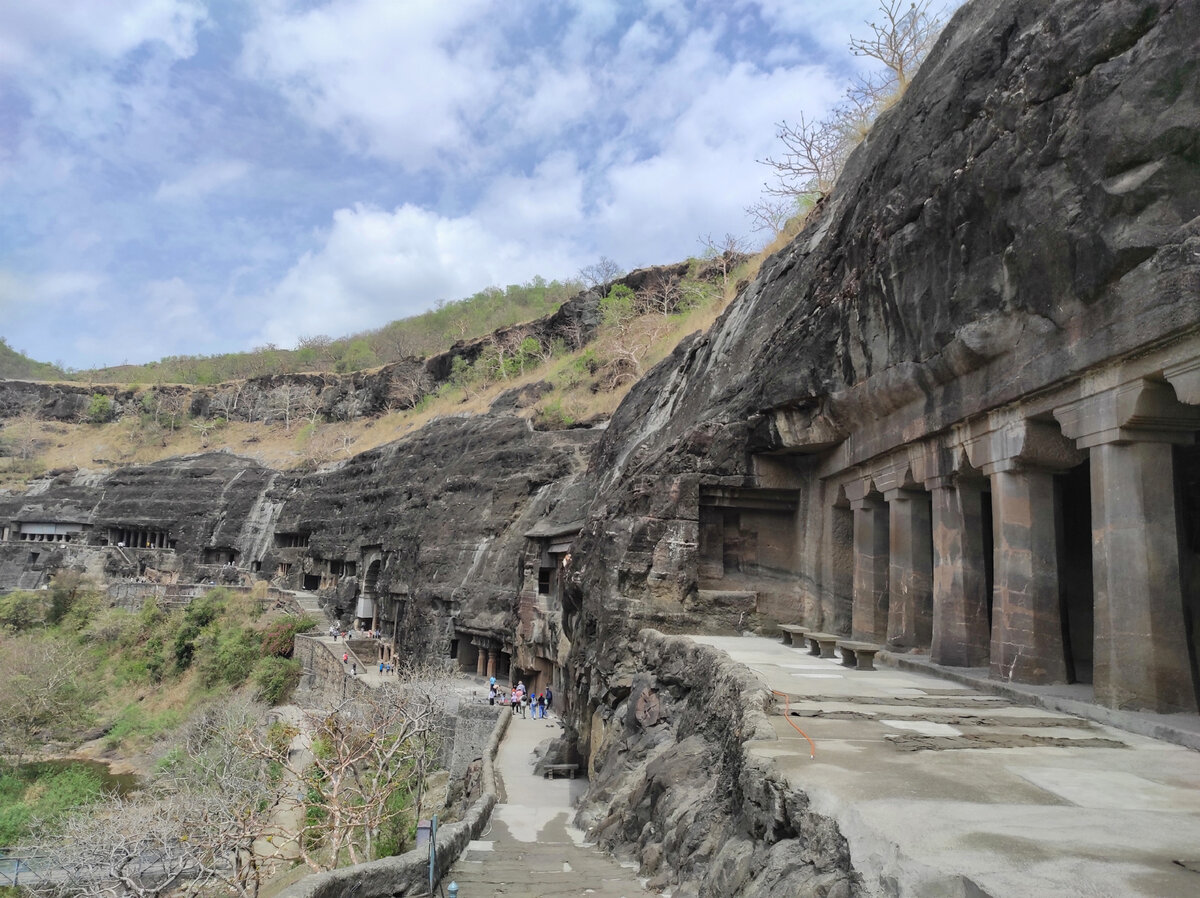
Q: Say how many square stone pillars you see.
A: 5